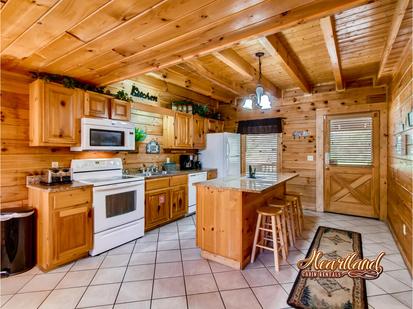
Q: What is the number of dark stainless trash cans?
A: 1